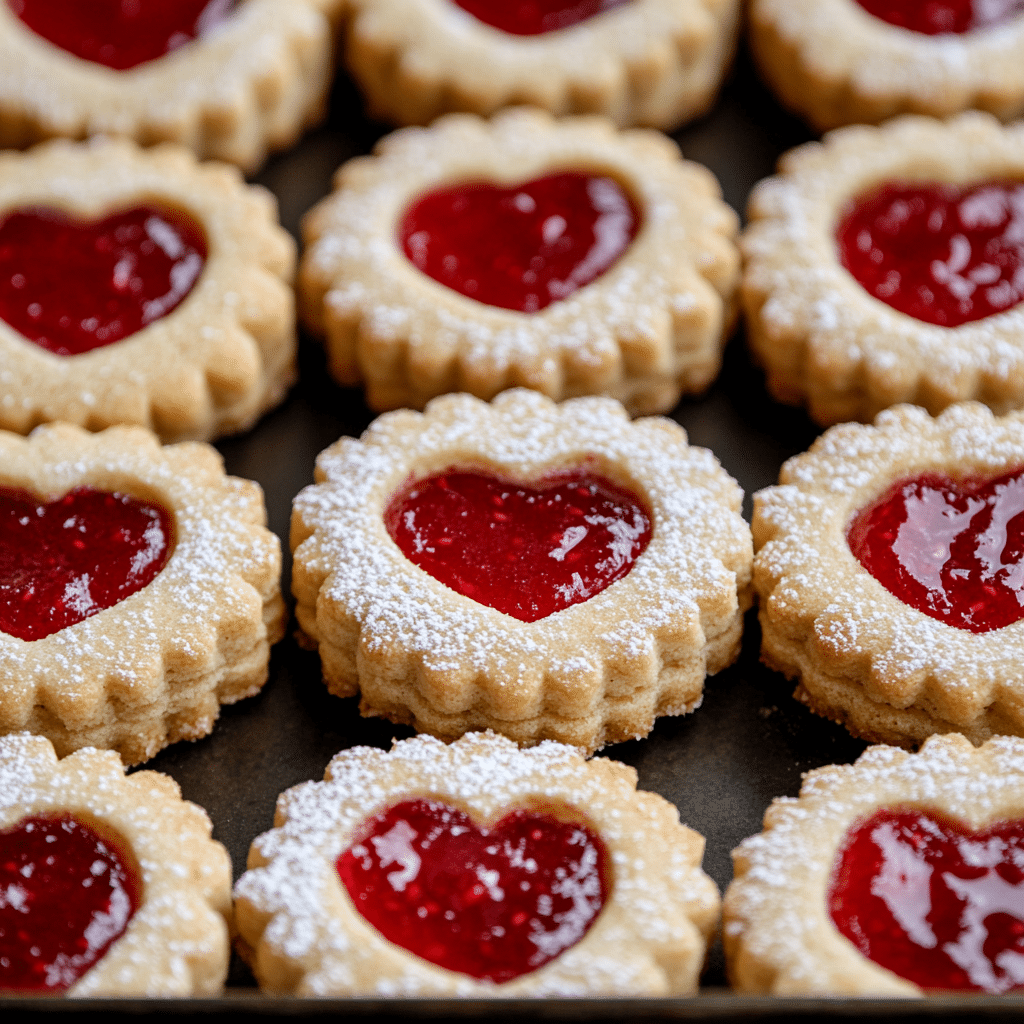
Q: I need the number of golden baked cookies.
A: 12